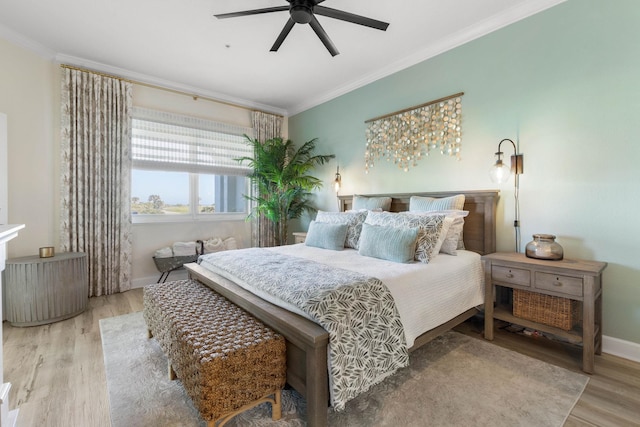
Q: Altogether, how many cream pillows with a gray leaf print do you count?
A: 2